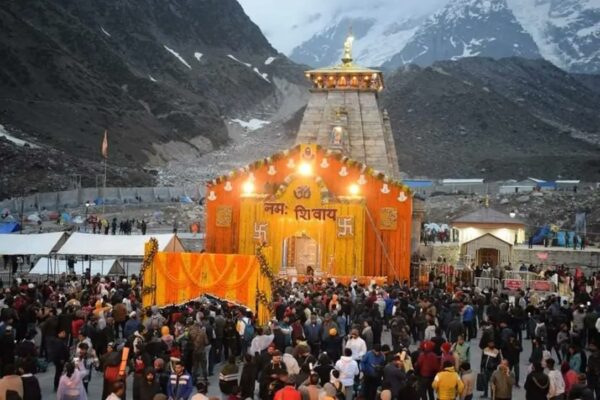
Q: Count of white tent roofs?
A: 3